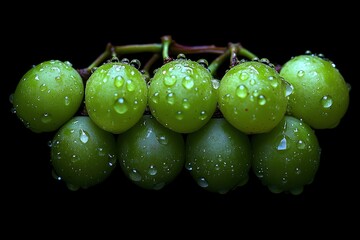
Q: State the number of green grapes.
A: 9